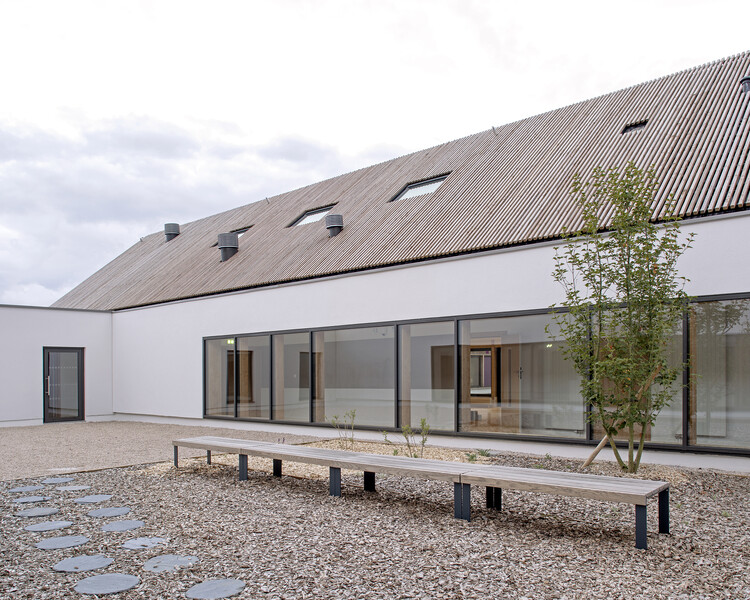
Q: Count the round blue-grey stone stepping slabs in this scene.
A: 15